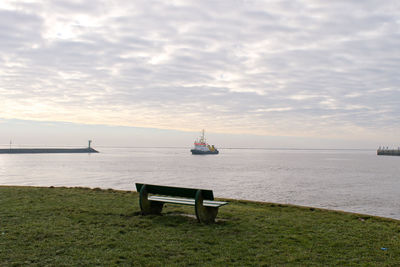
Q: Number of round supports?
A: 2